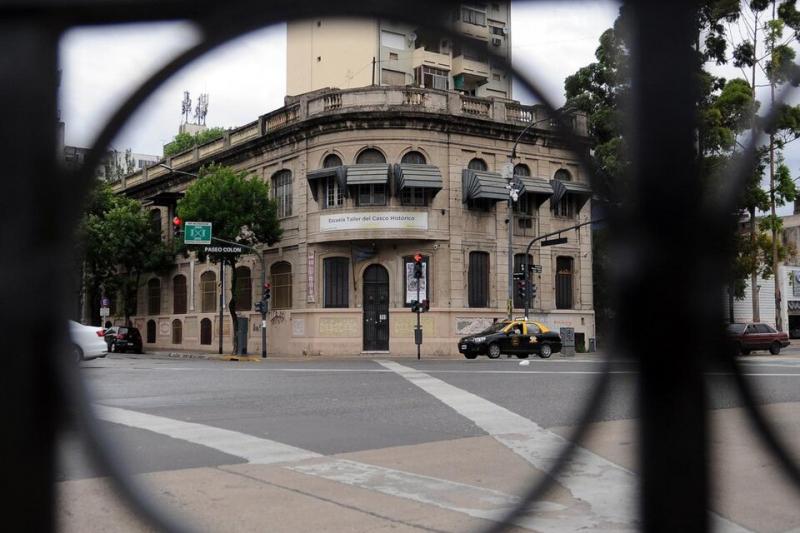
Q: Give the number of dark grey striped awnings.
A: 6